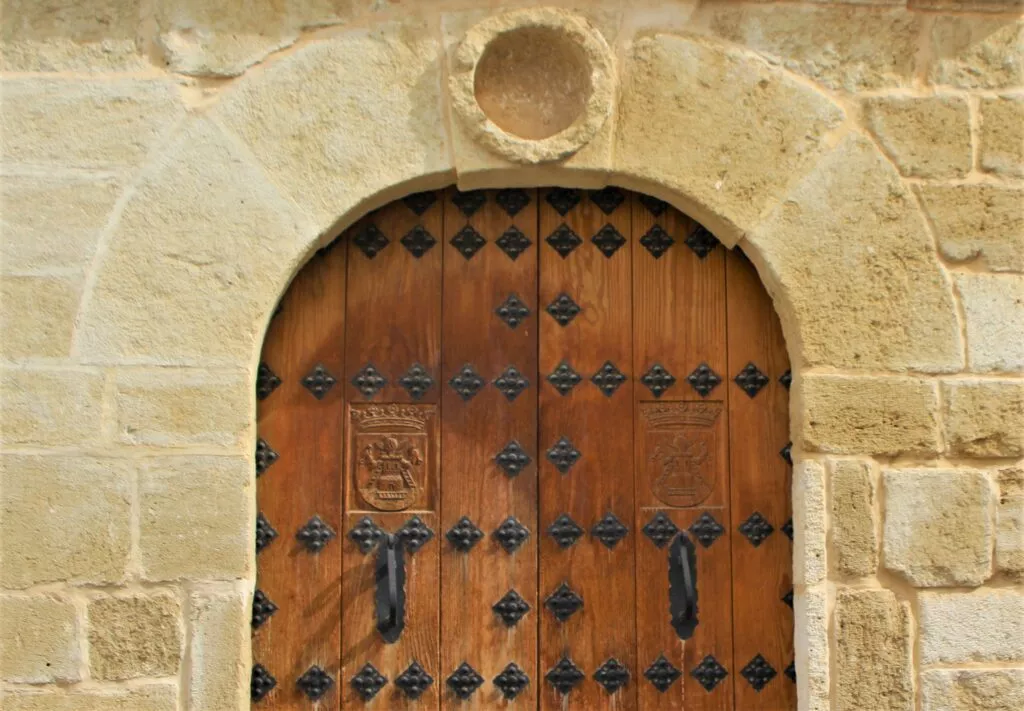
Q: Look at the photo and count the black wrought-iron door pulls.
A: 2